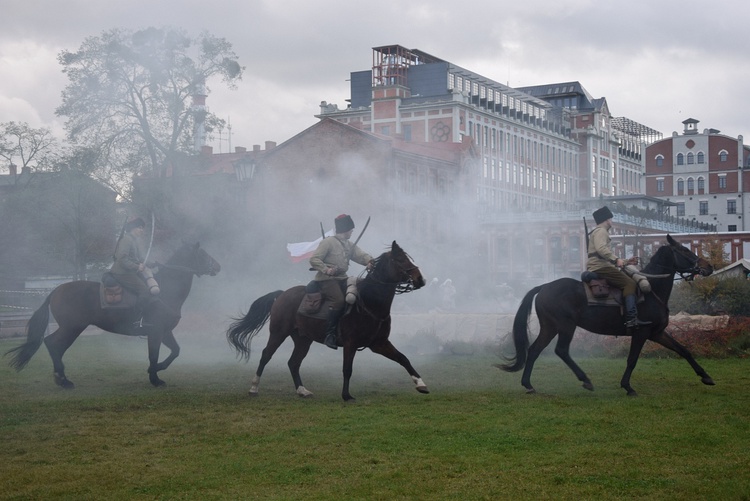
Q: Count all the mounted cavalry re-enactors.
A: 3